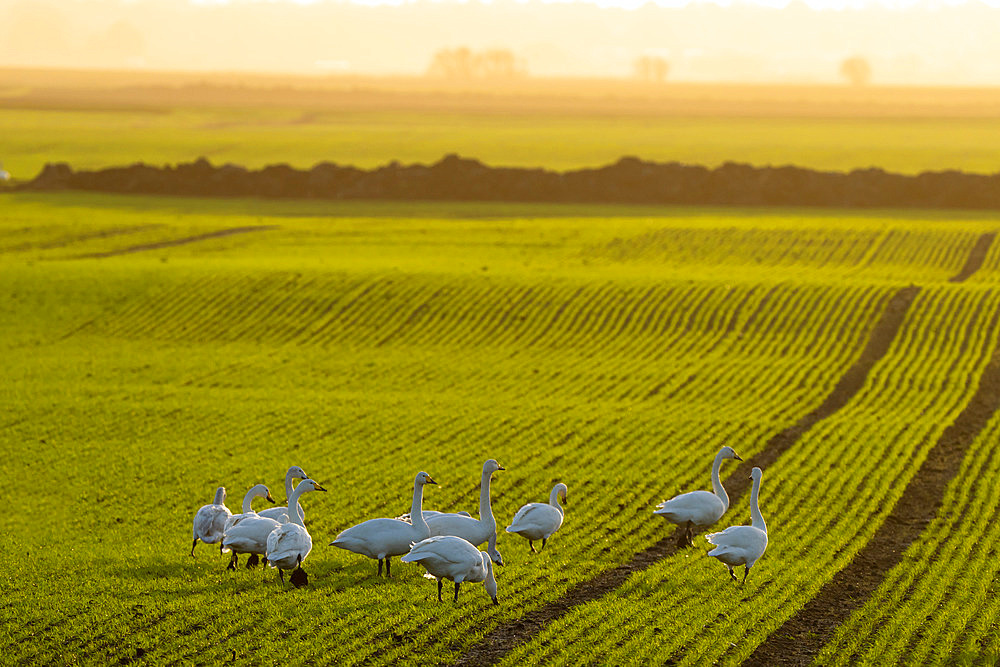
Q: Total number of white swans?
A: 12